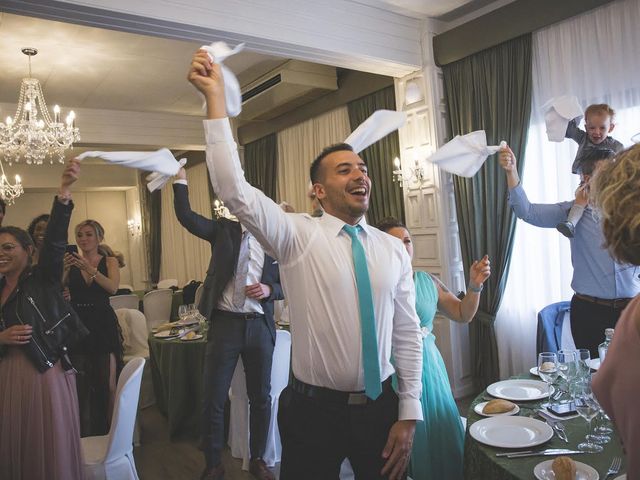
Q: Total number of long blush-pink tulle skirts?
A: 1